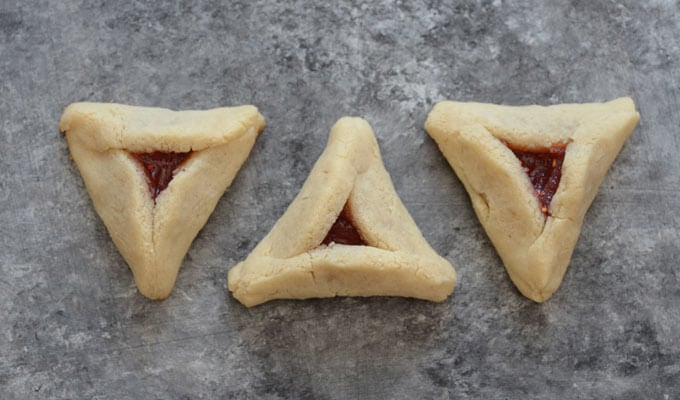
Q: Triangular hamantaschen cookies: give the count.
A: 3